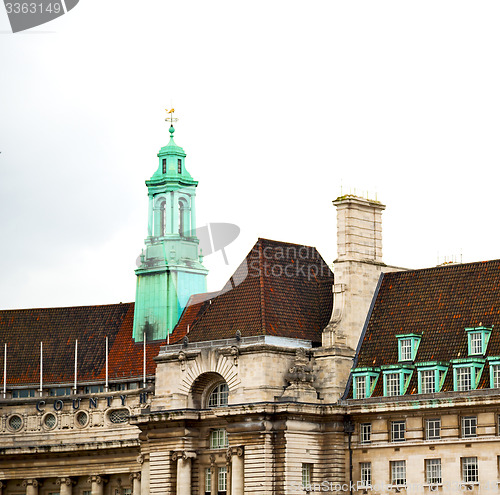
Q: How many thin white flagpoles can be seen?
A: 5